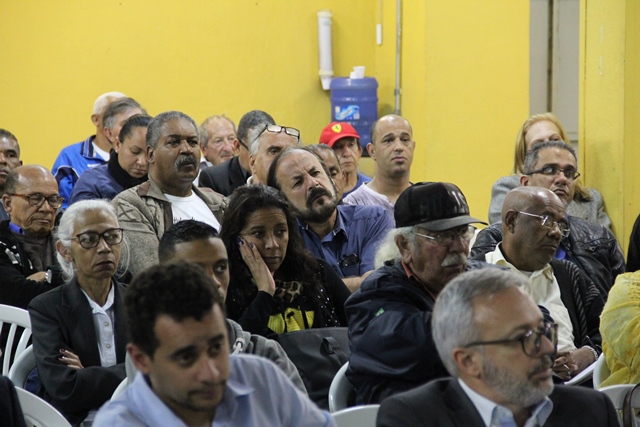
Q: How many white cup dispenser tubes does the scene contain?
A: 1